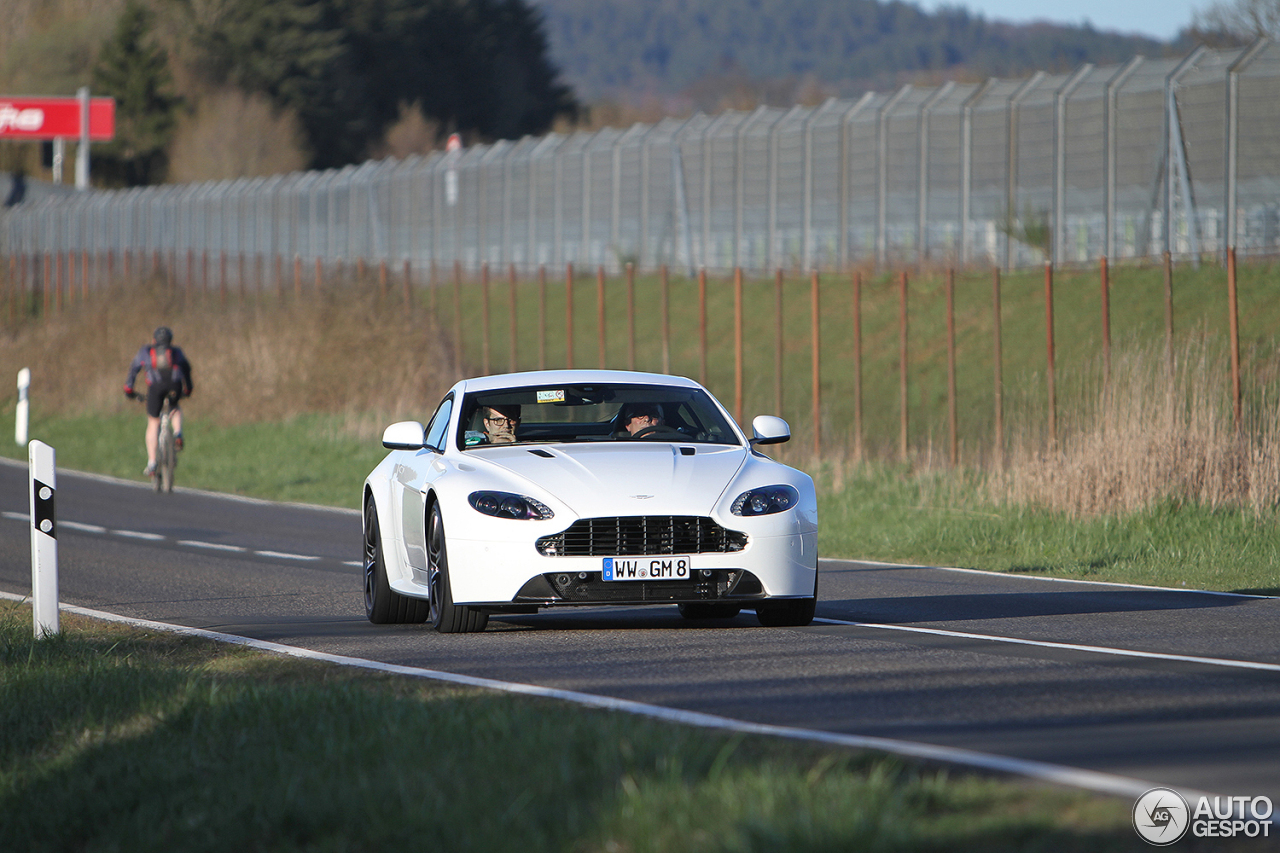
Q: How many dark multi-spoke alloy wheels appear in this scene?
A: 2